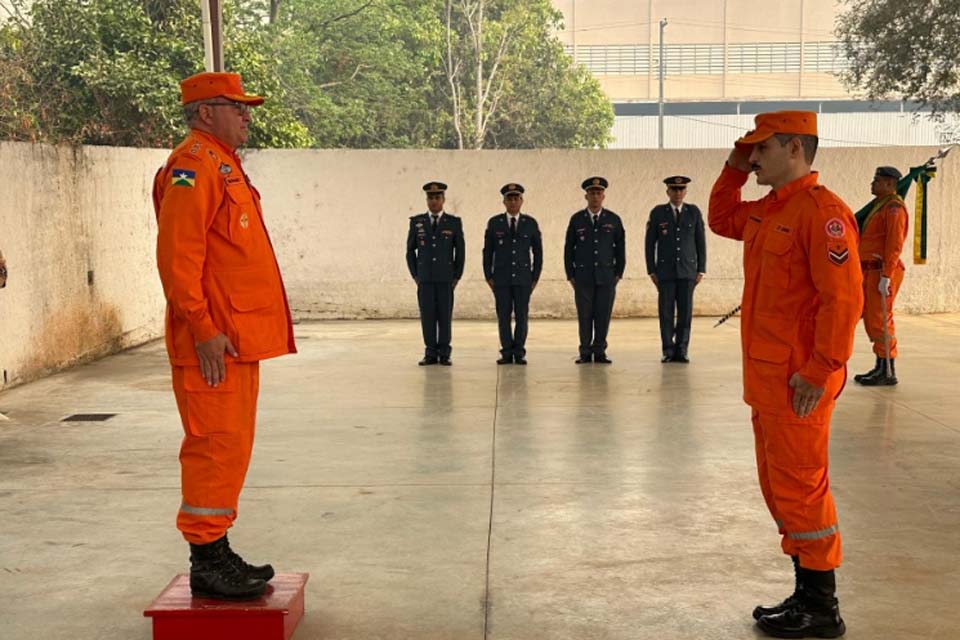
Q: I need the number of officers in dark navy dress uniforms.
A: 4